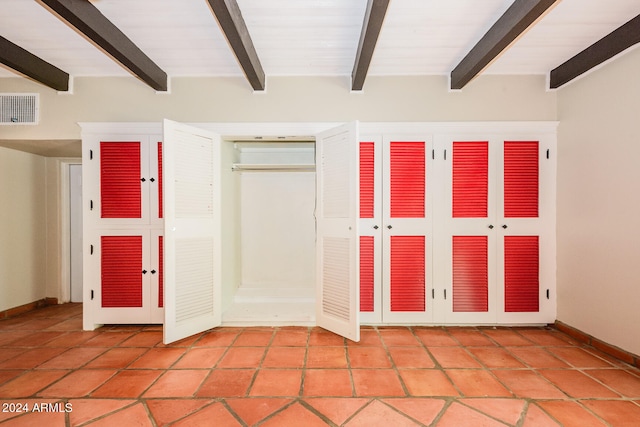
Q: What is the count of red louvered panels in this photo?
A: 12